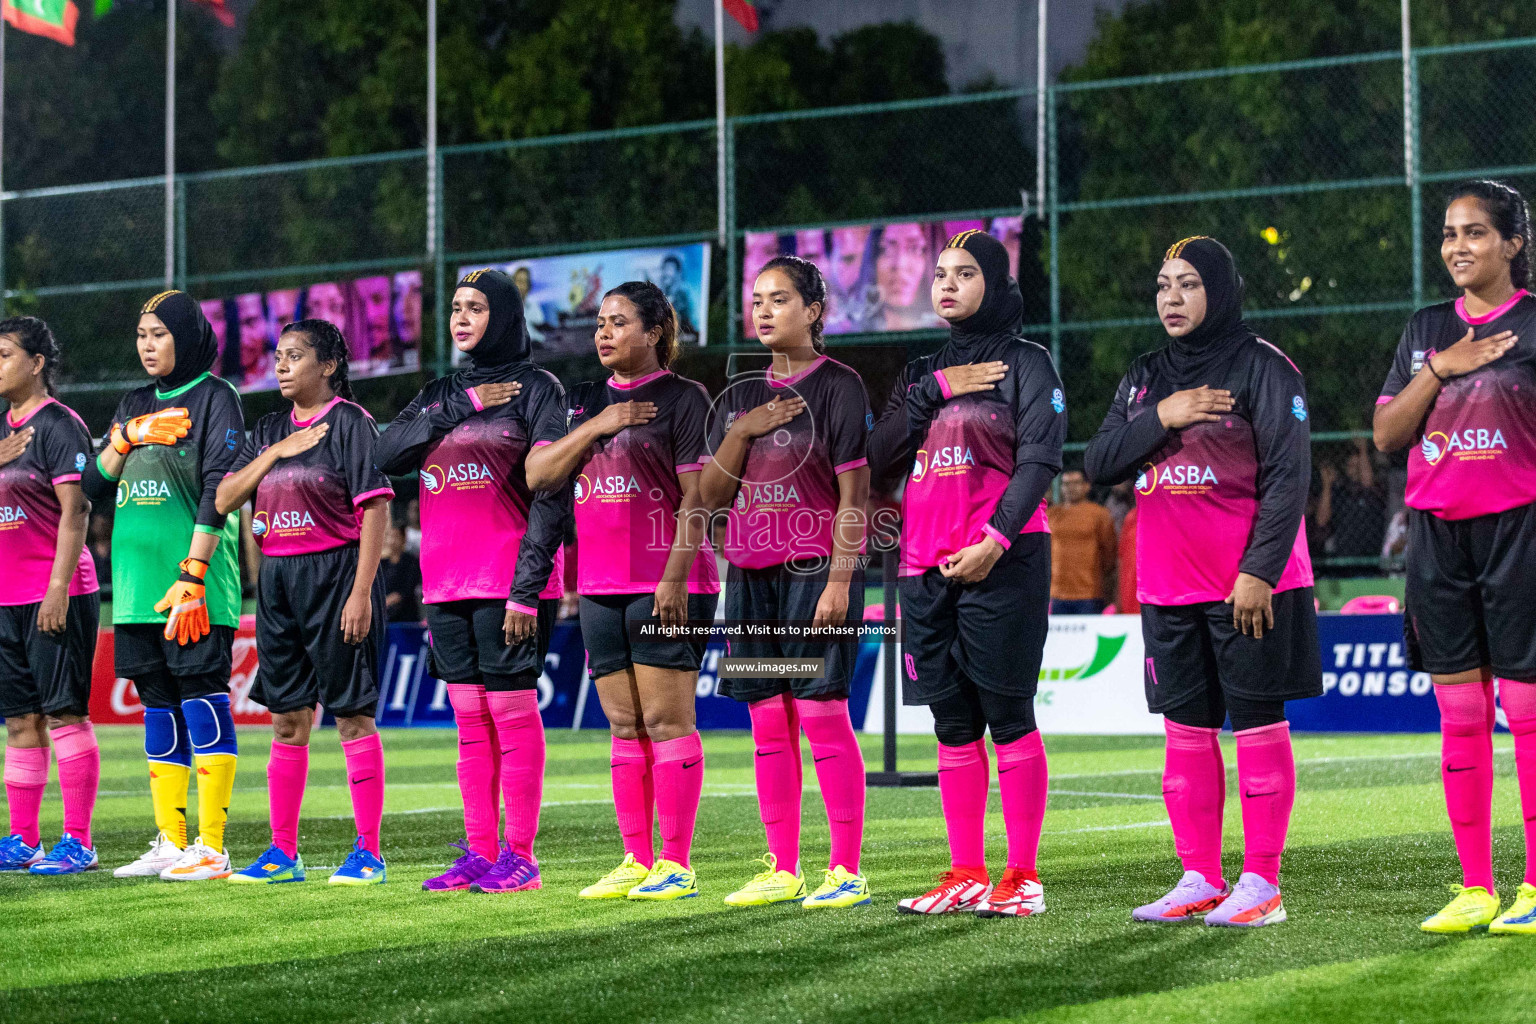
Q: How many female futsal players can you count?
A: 9